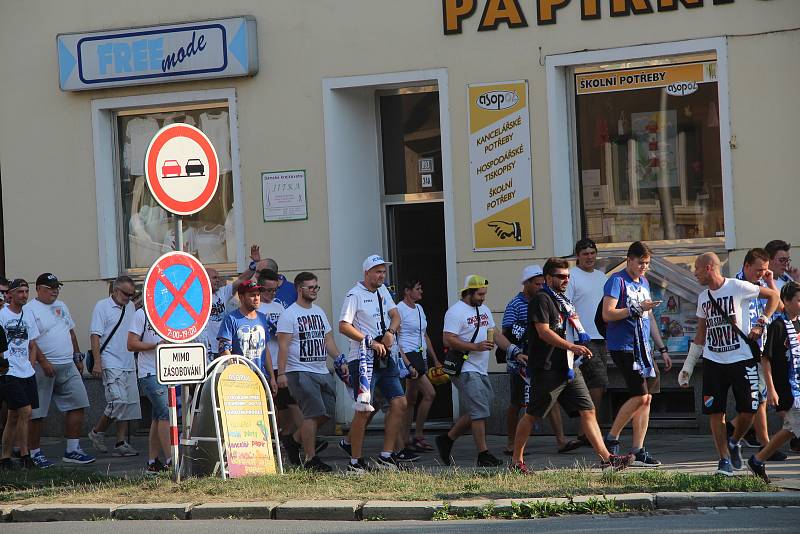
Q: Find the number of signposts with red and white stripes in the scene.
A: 1